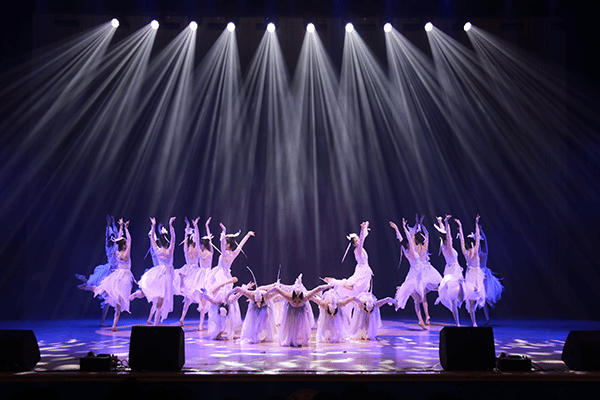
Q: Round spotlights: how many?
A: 10